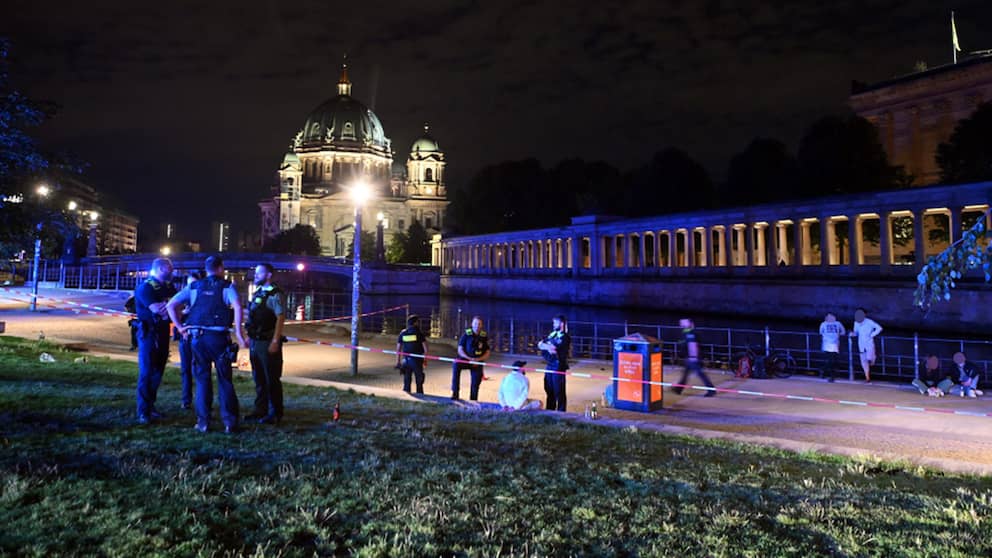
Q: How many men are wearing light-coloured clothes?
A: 3